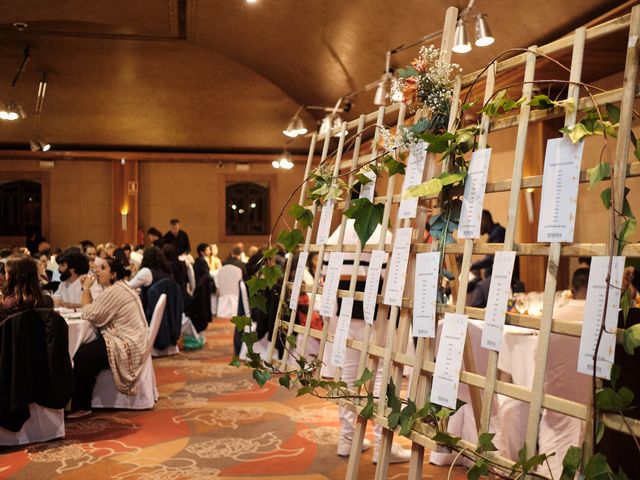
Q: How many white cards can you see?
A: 14